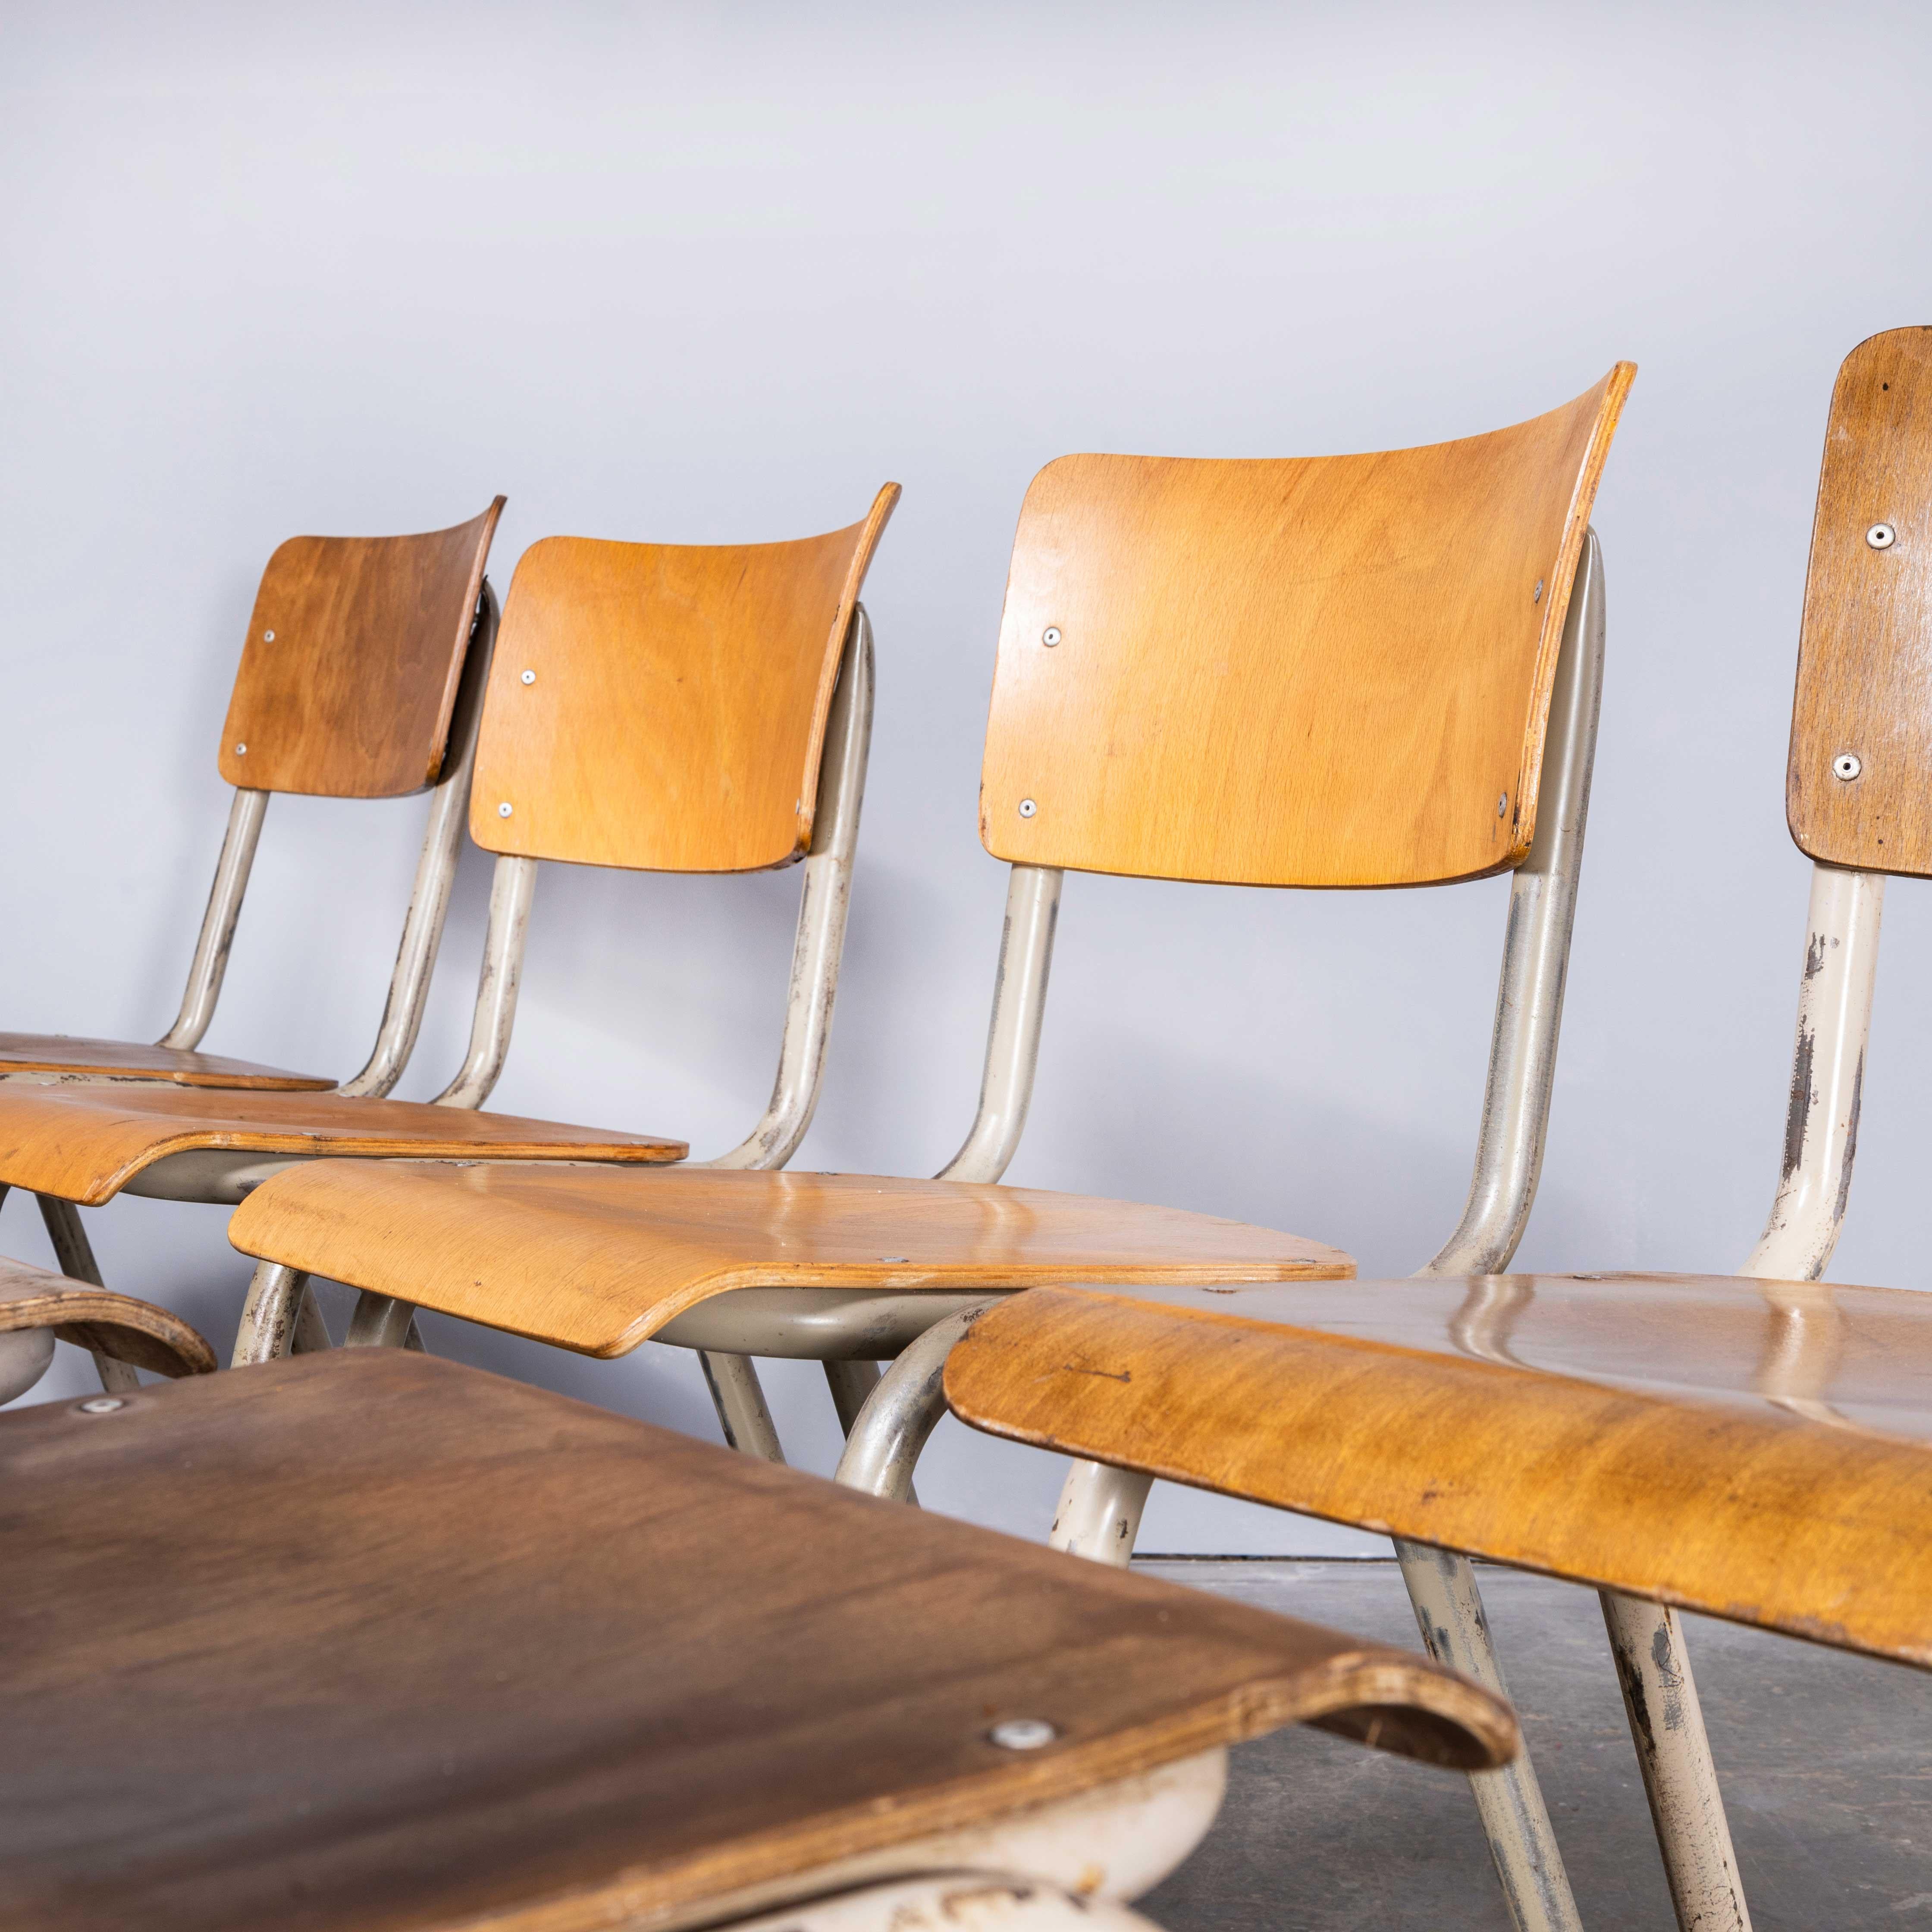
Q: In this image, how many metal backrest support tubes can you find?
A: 7